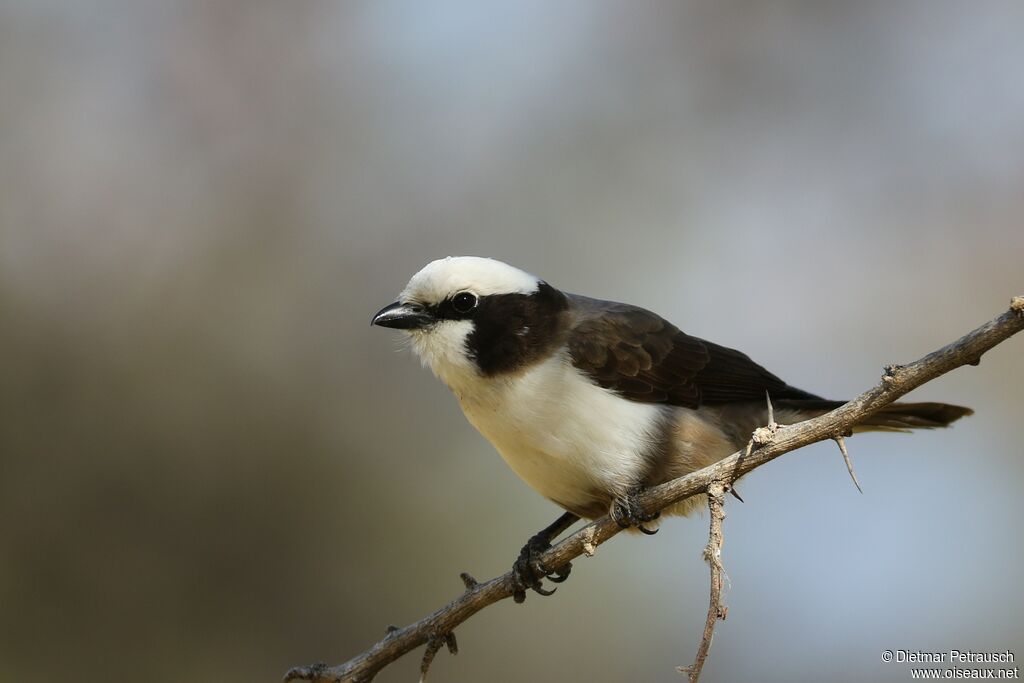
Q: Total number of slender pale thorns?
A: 2